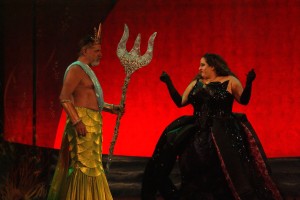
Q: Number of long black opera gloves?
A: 2